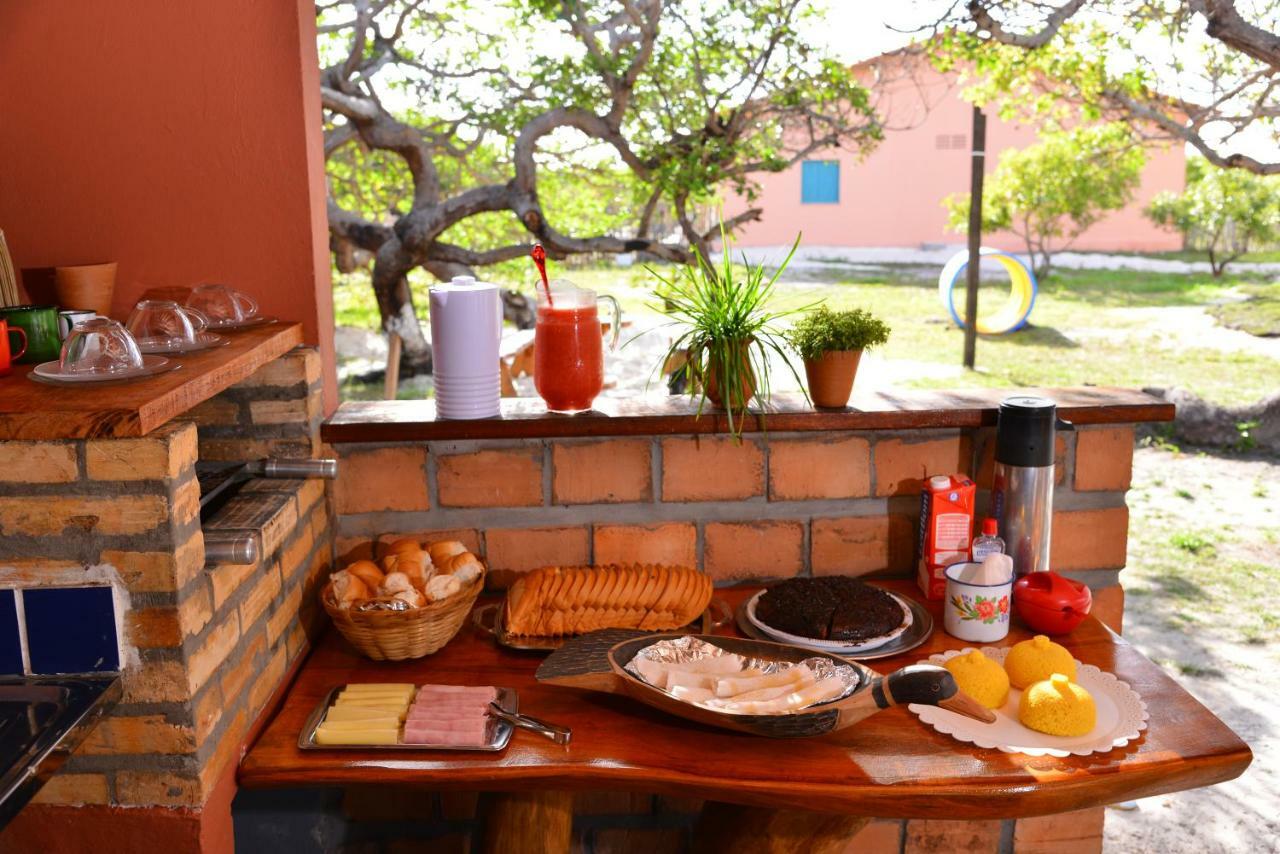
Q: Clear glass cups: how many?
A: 3